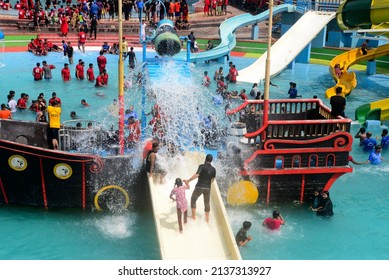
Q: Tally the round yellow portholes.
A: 2